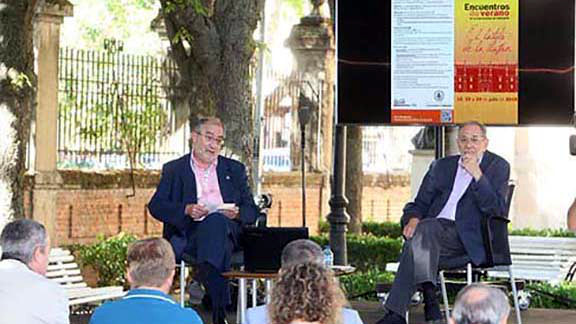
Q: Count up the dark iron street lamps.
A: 1